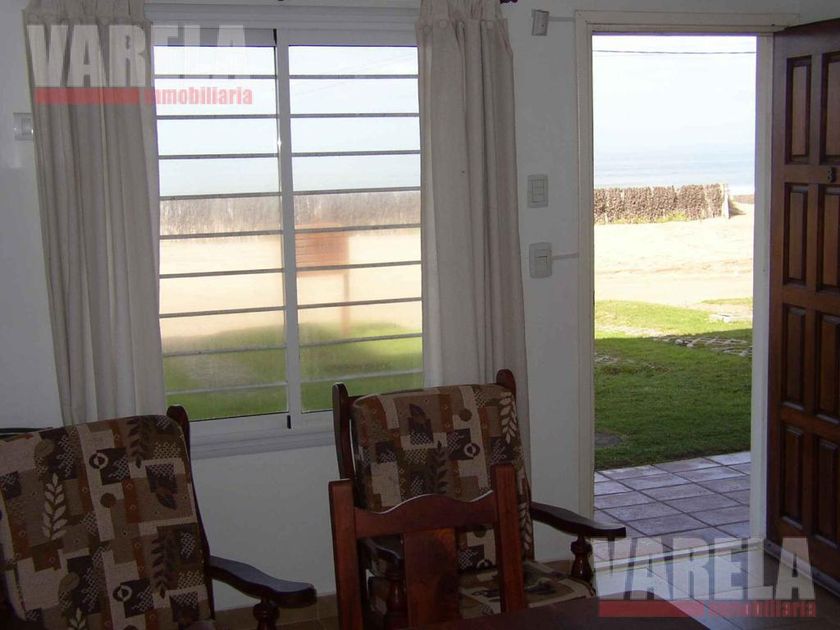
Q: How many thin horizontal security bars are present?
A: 9